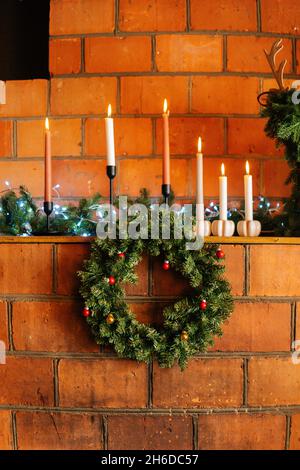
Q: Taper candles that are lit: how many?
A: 6